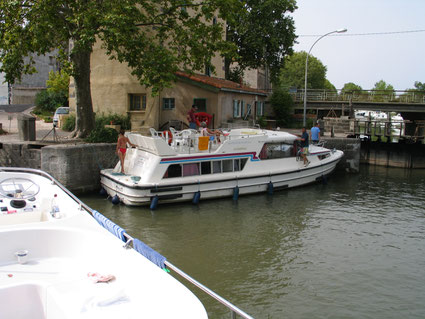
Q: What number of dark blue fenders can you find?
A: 7